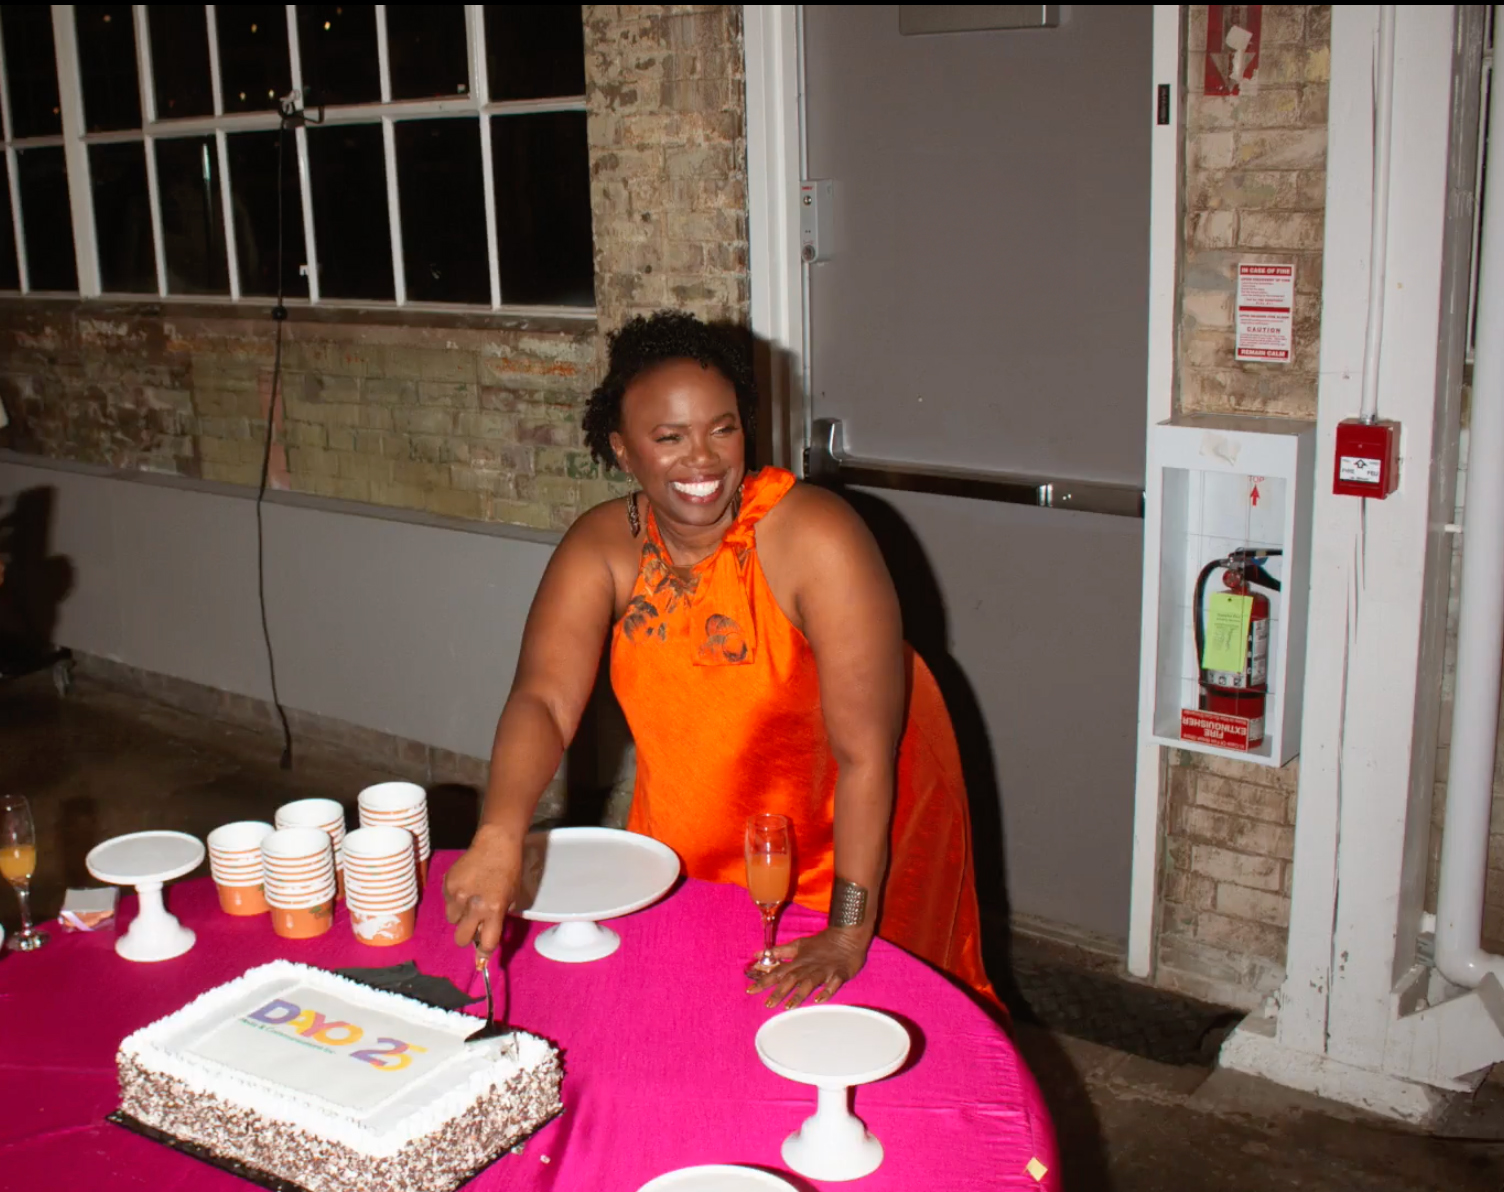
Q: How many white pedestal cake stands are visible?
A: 4